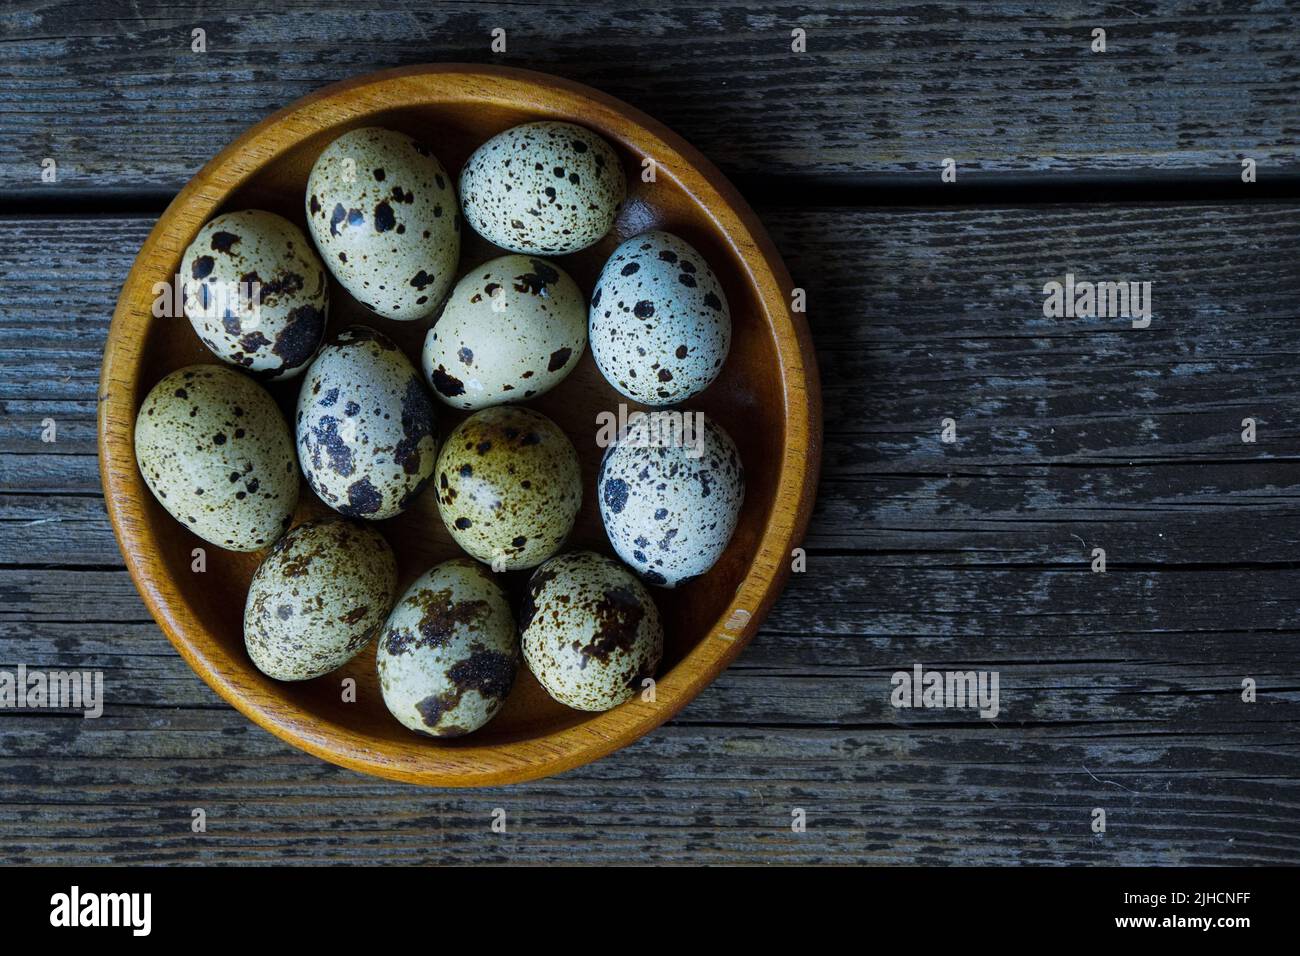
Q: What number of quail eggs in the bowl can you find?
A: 12